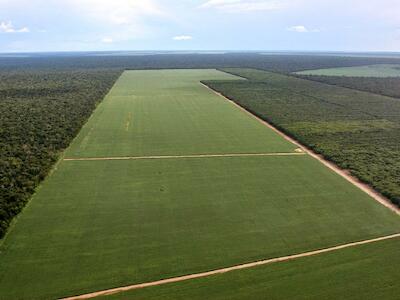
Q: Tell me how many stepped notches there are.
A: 1